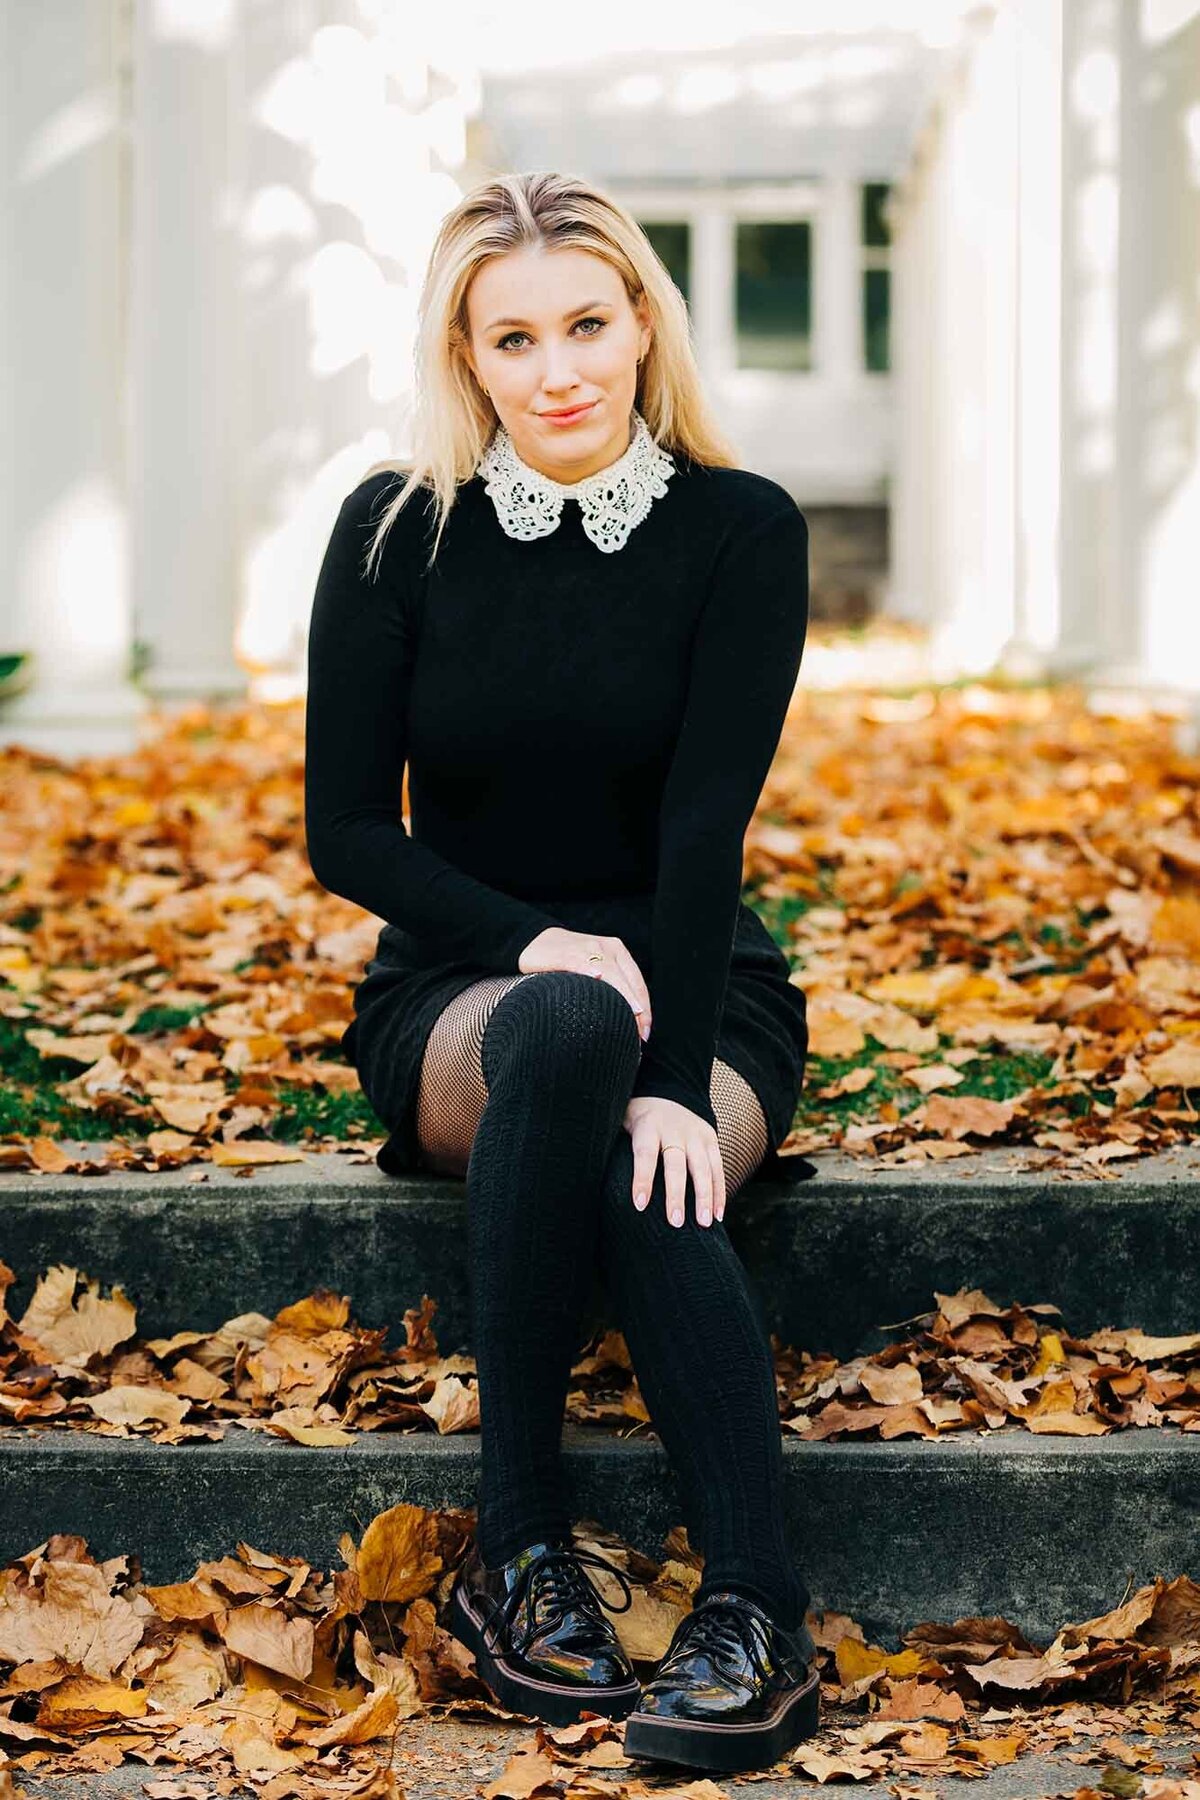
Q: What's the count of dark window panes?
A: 4